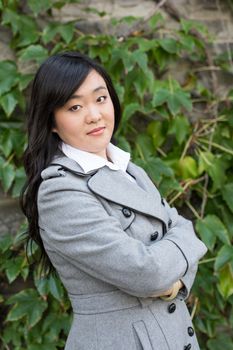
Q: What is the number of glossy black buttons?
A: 7